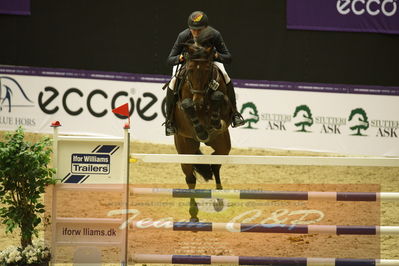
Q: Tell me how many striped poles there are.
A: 3